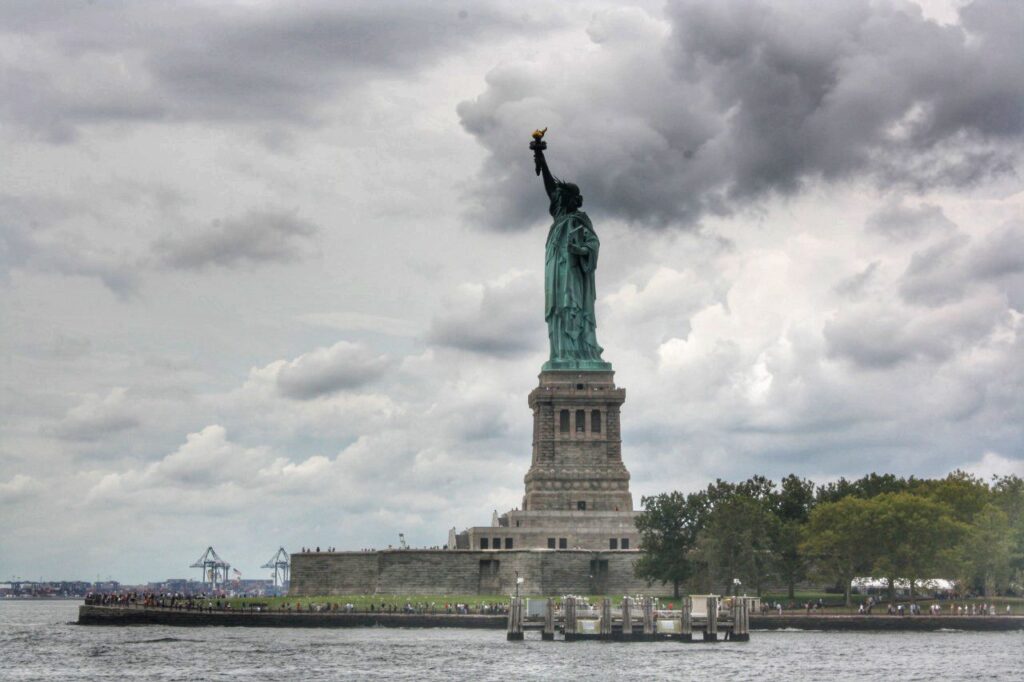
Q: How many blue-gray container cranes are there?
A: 2